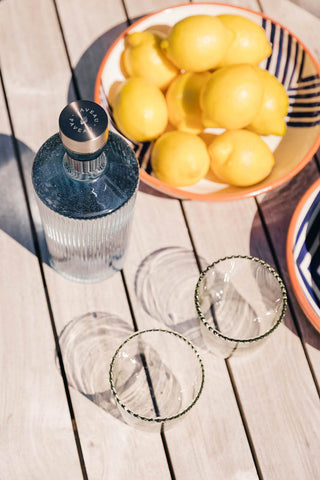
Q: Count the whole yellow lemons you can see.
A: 9